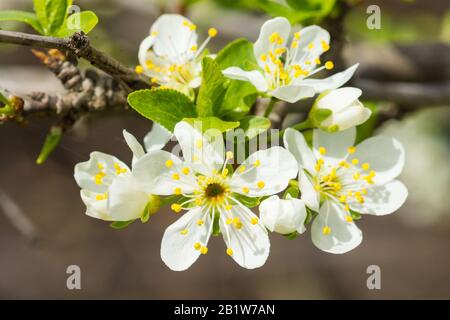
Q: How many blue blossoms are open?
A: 0